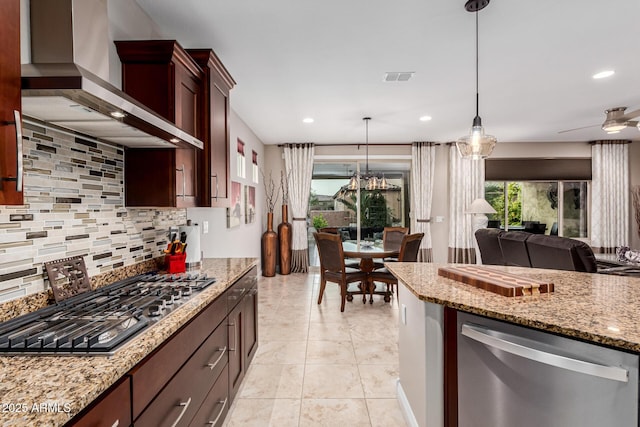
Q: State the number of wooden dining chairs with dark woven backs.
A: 4